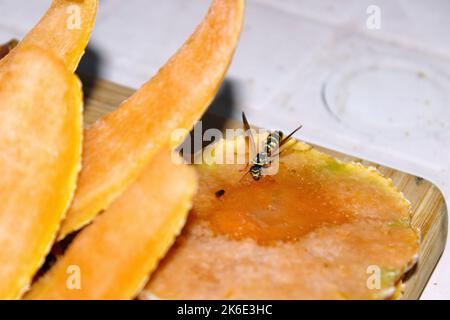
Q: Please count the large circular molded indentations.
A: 1